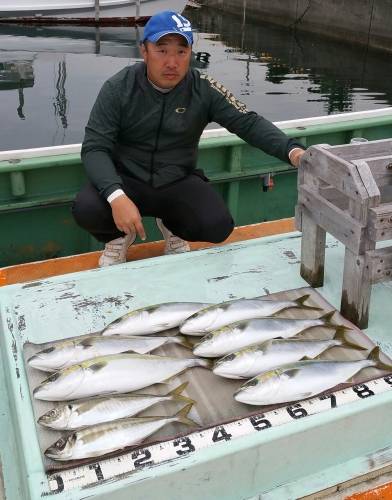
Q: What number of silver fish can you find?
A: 9